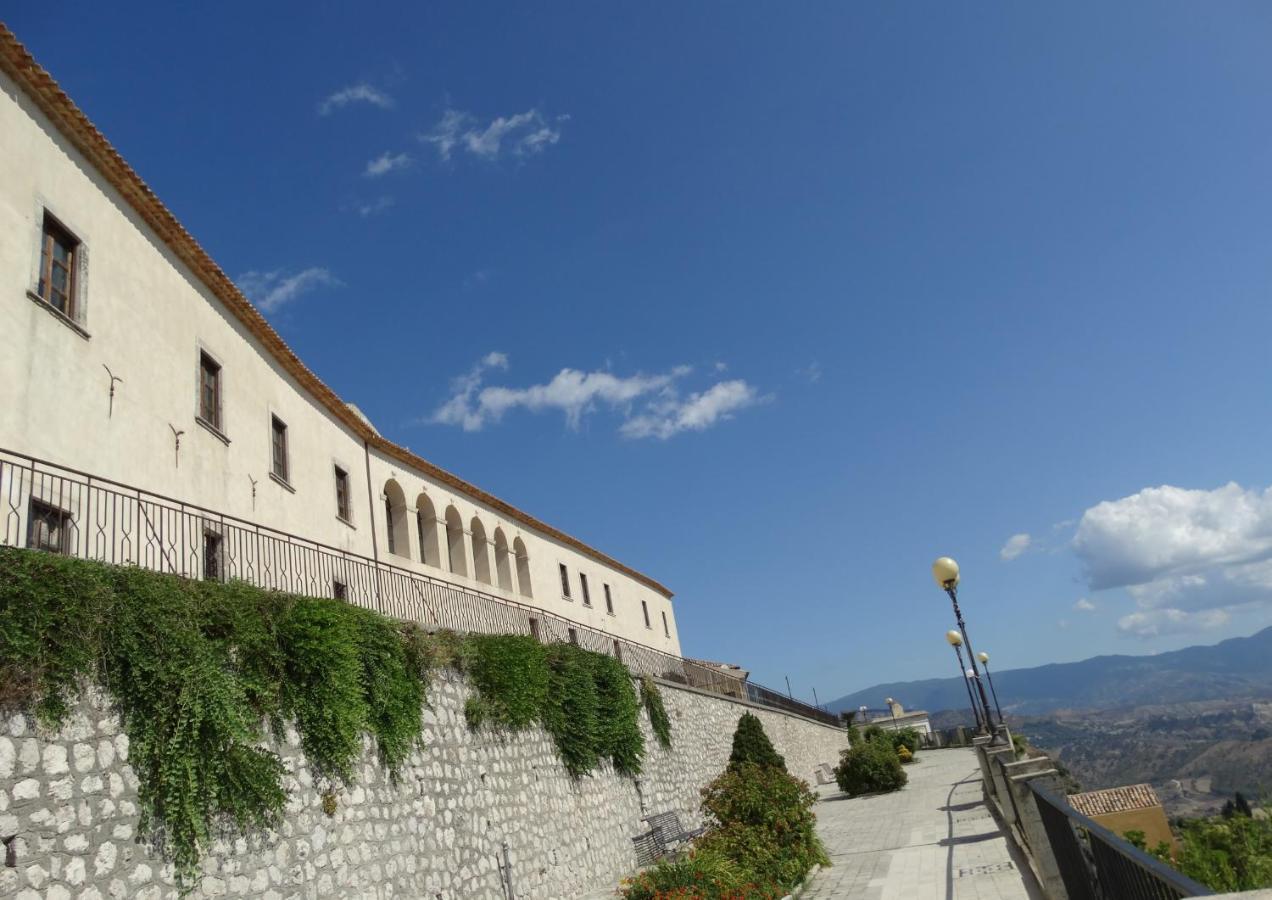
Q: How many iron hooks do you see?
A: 3